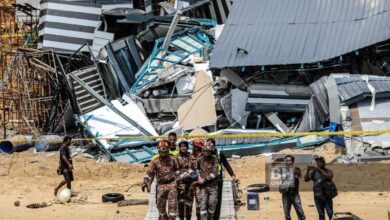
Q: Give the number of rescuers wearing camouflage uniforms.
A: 4